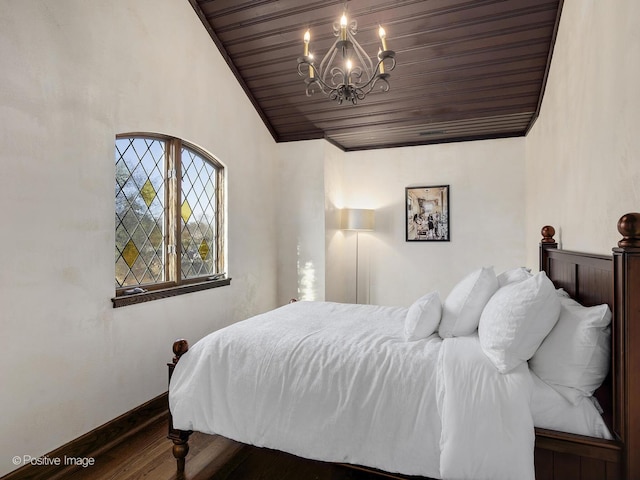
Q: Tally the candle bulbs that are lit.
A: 6